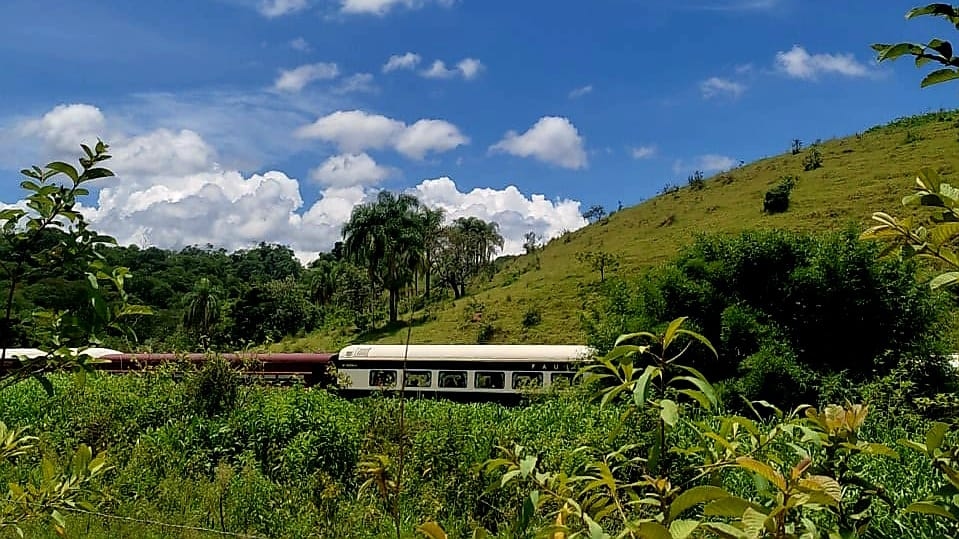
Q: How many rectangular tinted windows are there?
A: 6